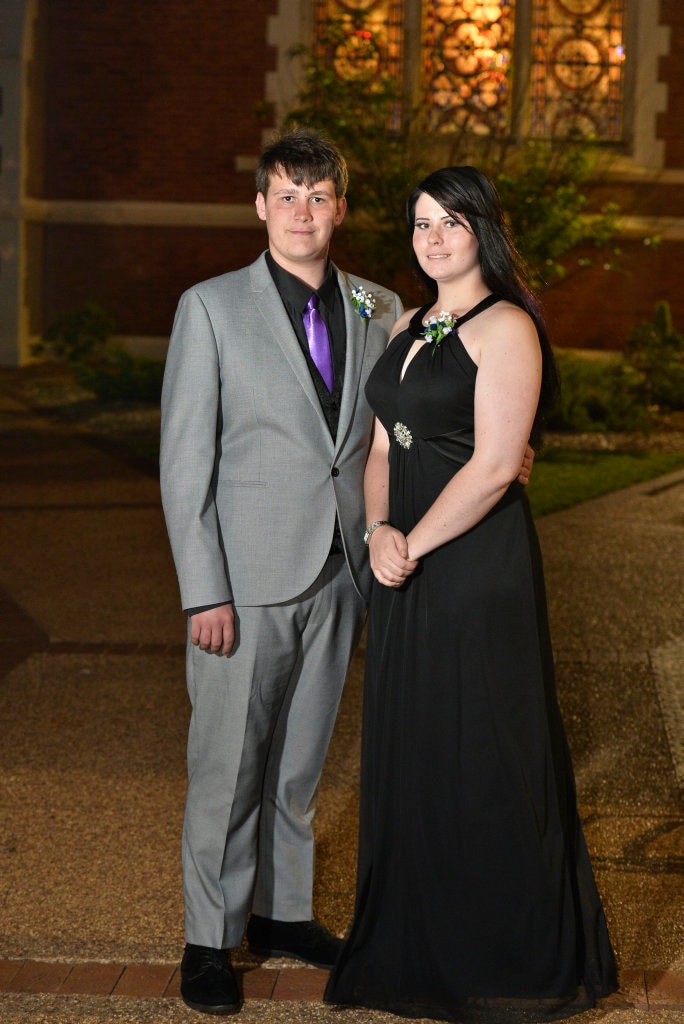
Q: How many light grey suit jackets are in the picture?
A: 1